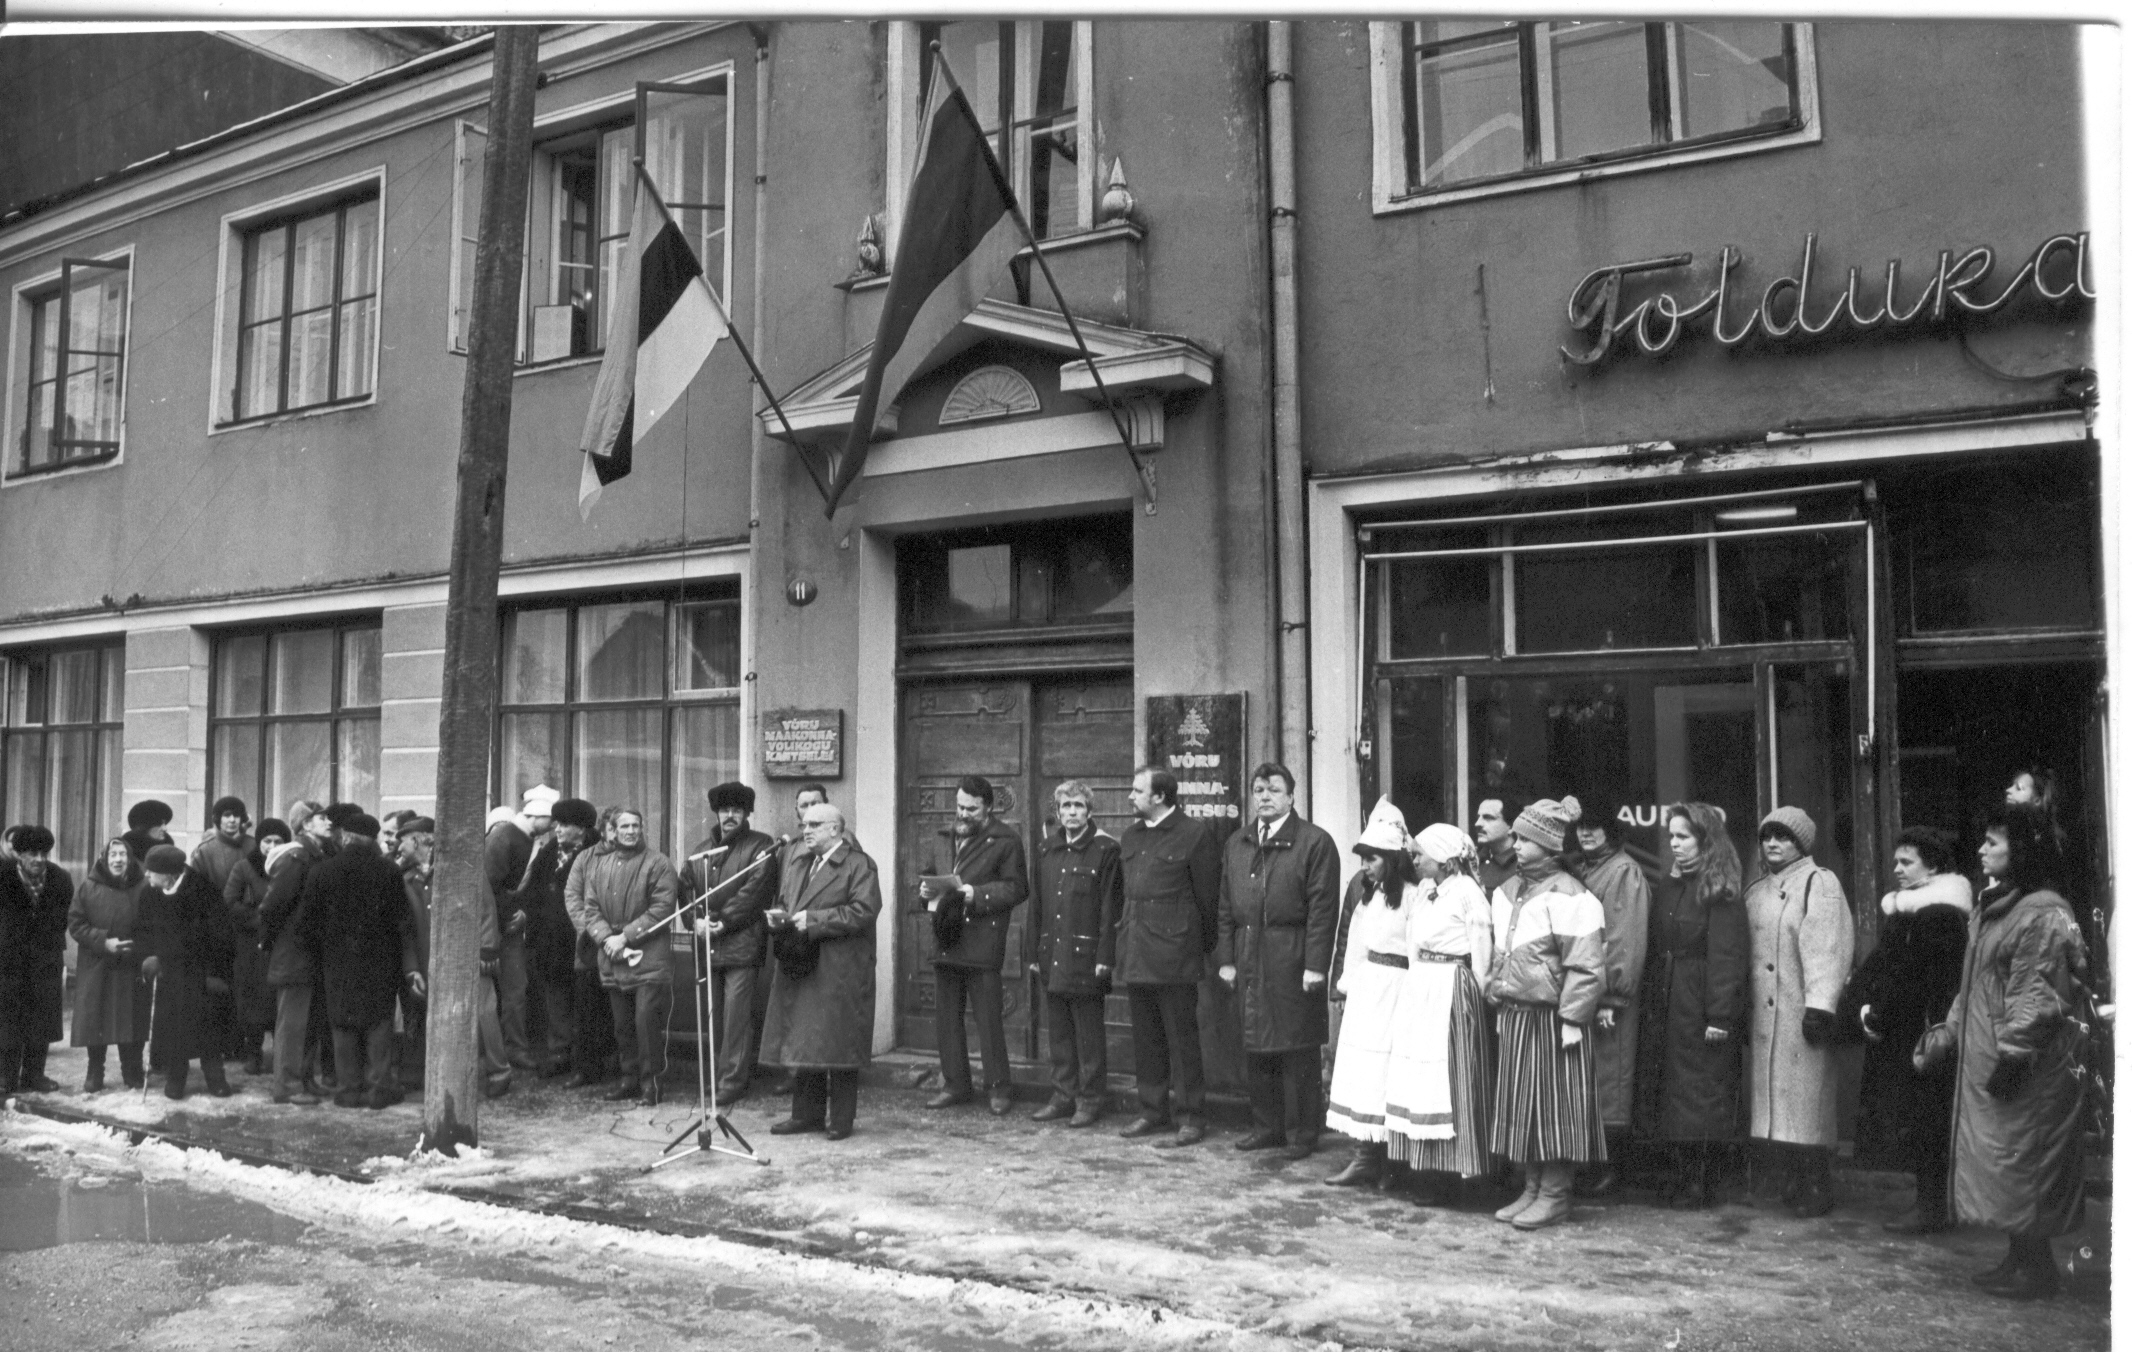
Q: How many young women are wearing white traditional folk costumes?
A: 2